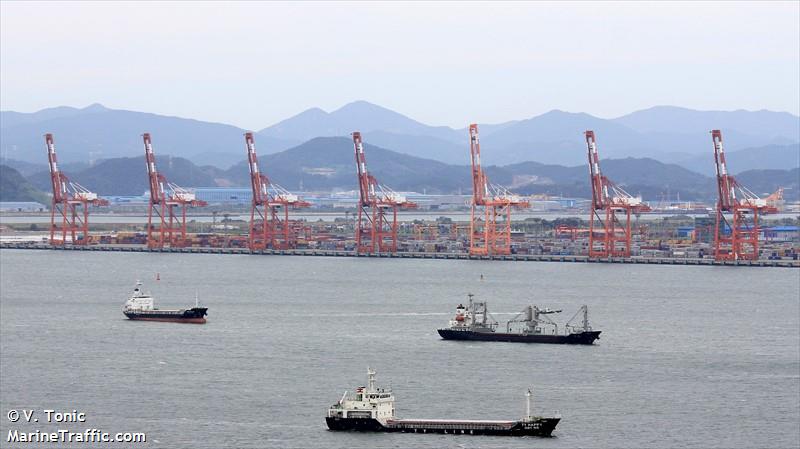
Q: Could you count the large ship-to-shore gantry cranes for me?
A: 7